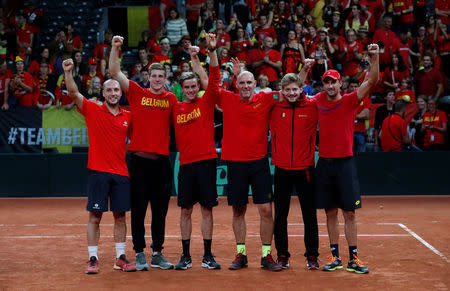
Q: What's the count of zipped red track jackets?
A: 1